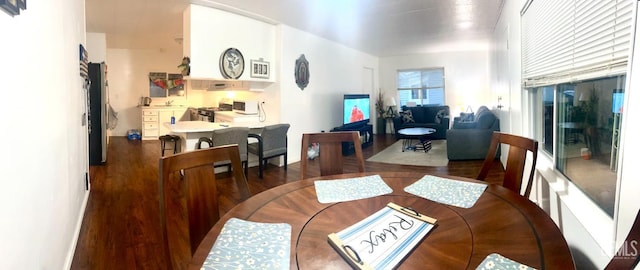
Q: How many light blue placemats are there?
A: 4